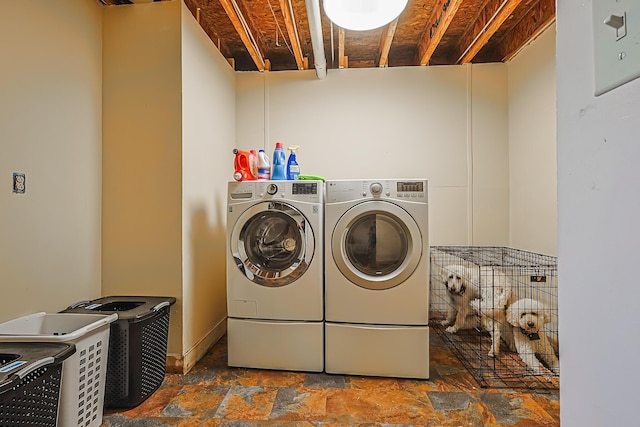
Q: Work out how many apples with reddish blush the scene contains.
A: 0